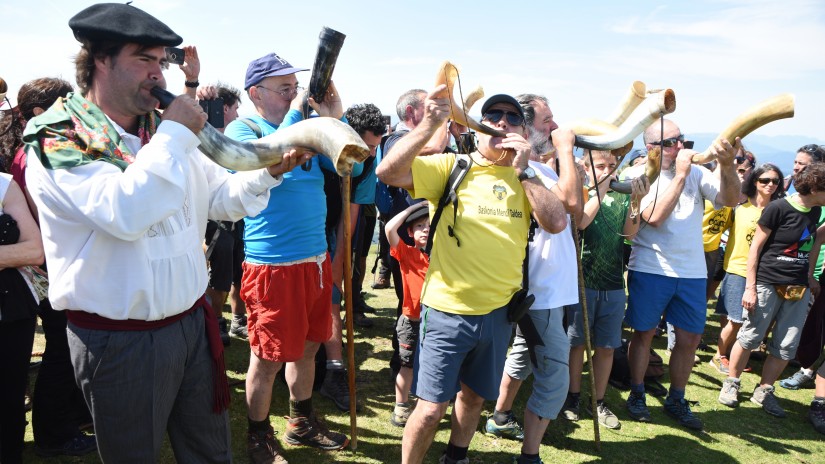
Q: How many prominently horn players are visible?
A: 6